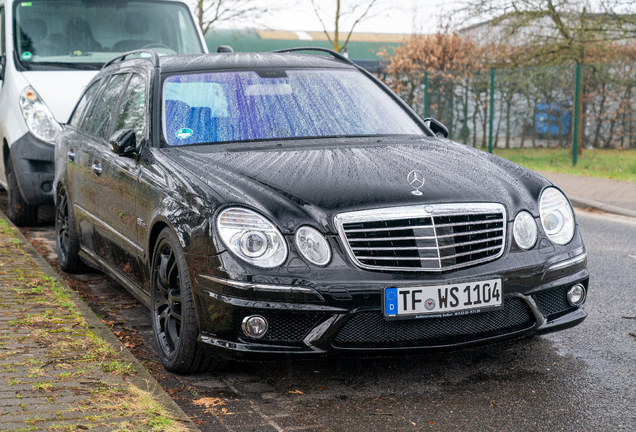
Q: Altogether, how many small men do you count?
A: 0